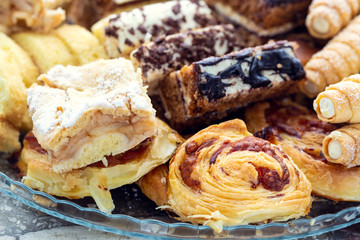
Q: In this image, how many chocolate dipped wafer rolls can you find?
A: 0